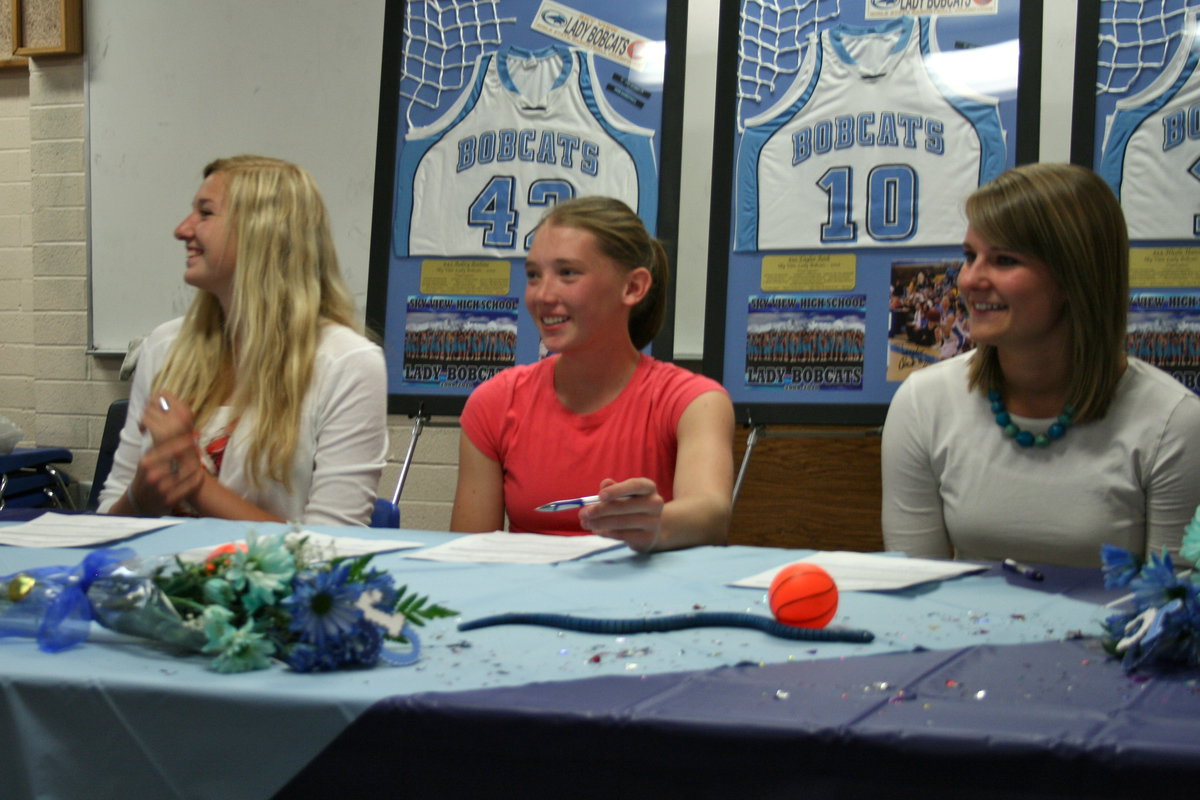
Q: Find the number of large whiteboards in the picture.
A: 1